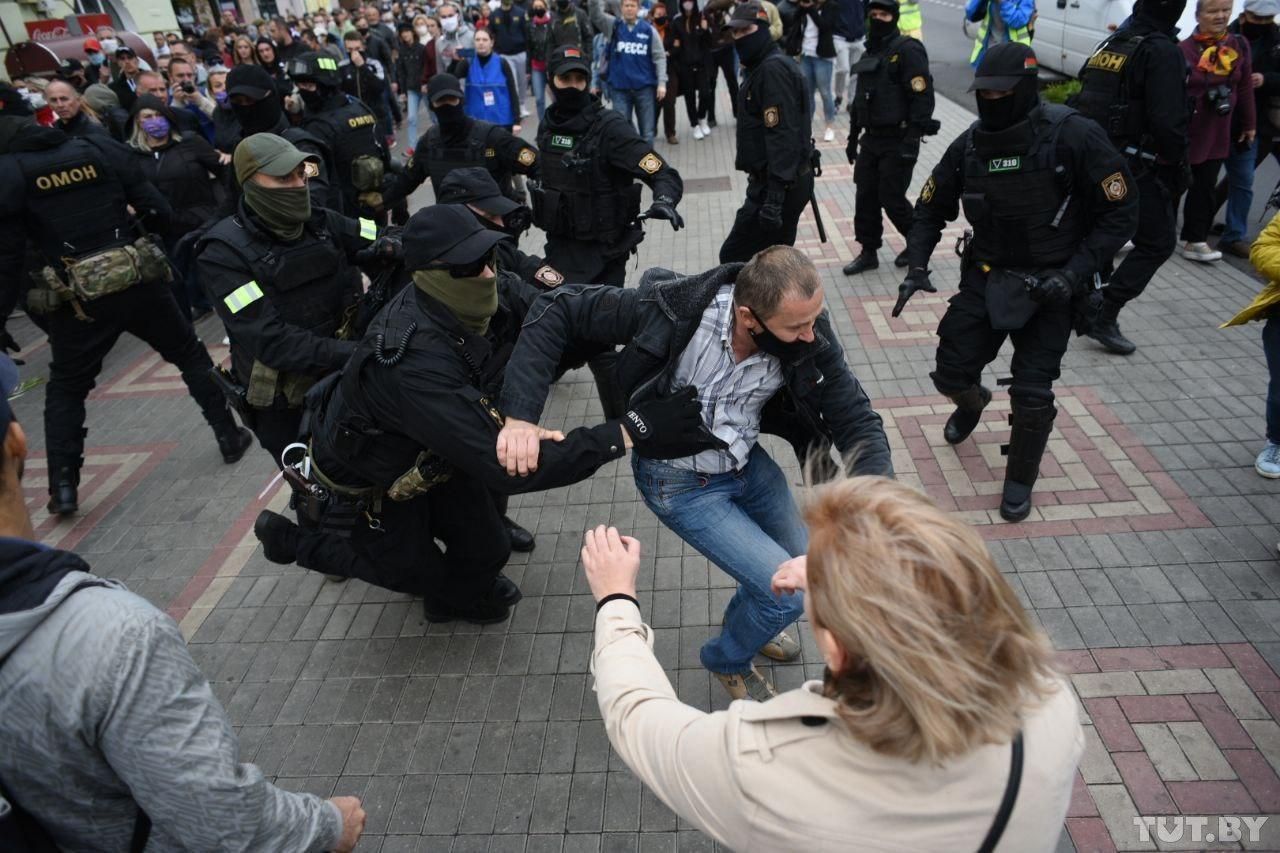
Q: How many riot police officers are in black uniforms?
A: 12